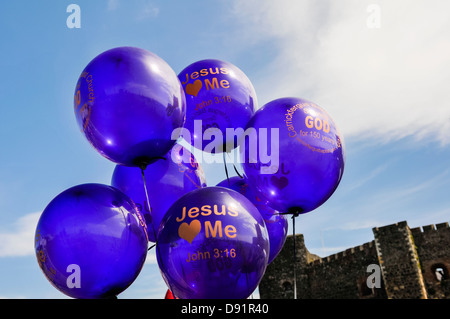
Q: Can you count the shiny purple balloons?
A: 7